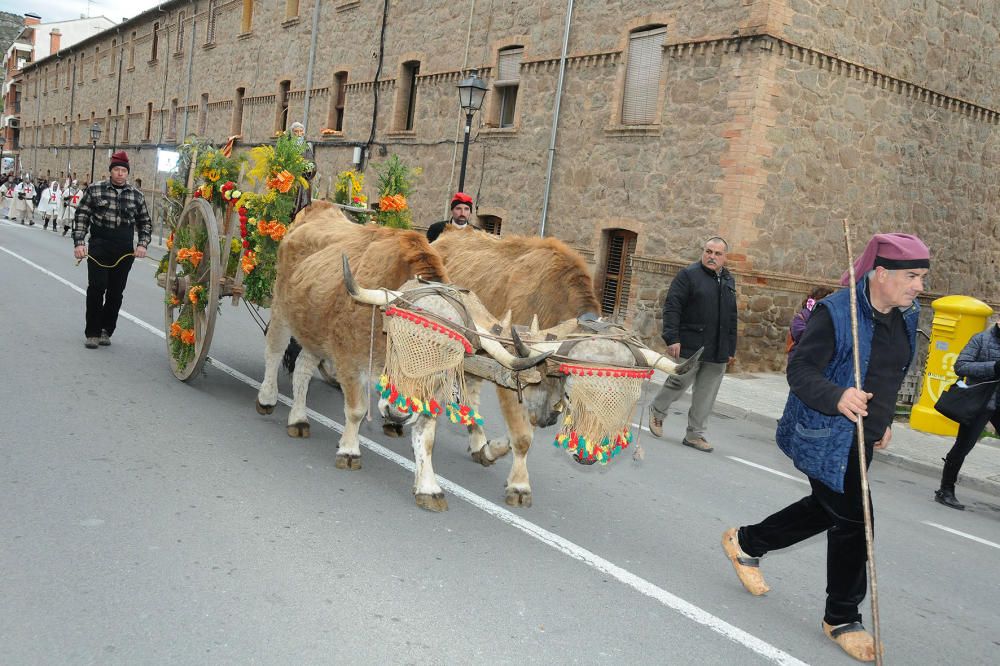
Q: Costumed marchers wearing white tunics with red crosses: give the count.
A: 4